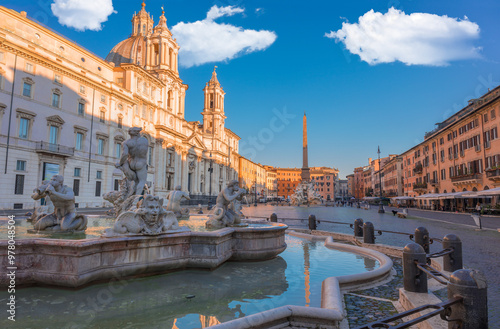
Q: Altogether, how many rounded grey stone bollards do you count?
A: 8